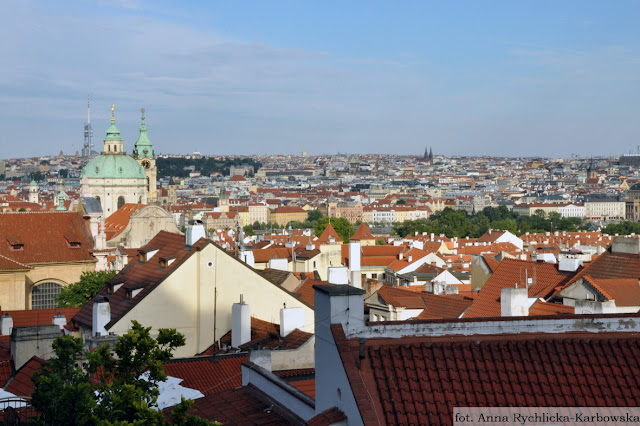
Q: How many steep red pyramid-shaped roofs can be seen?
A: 2